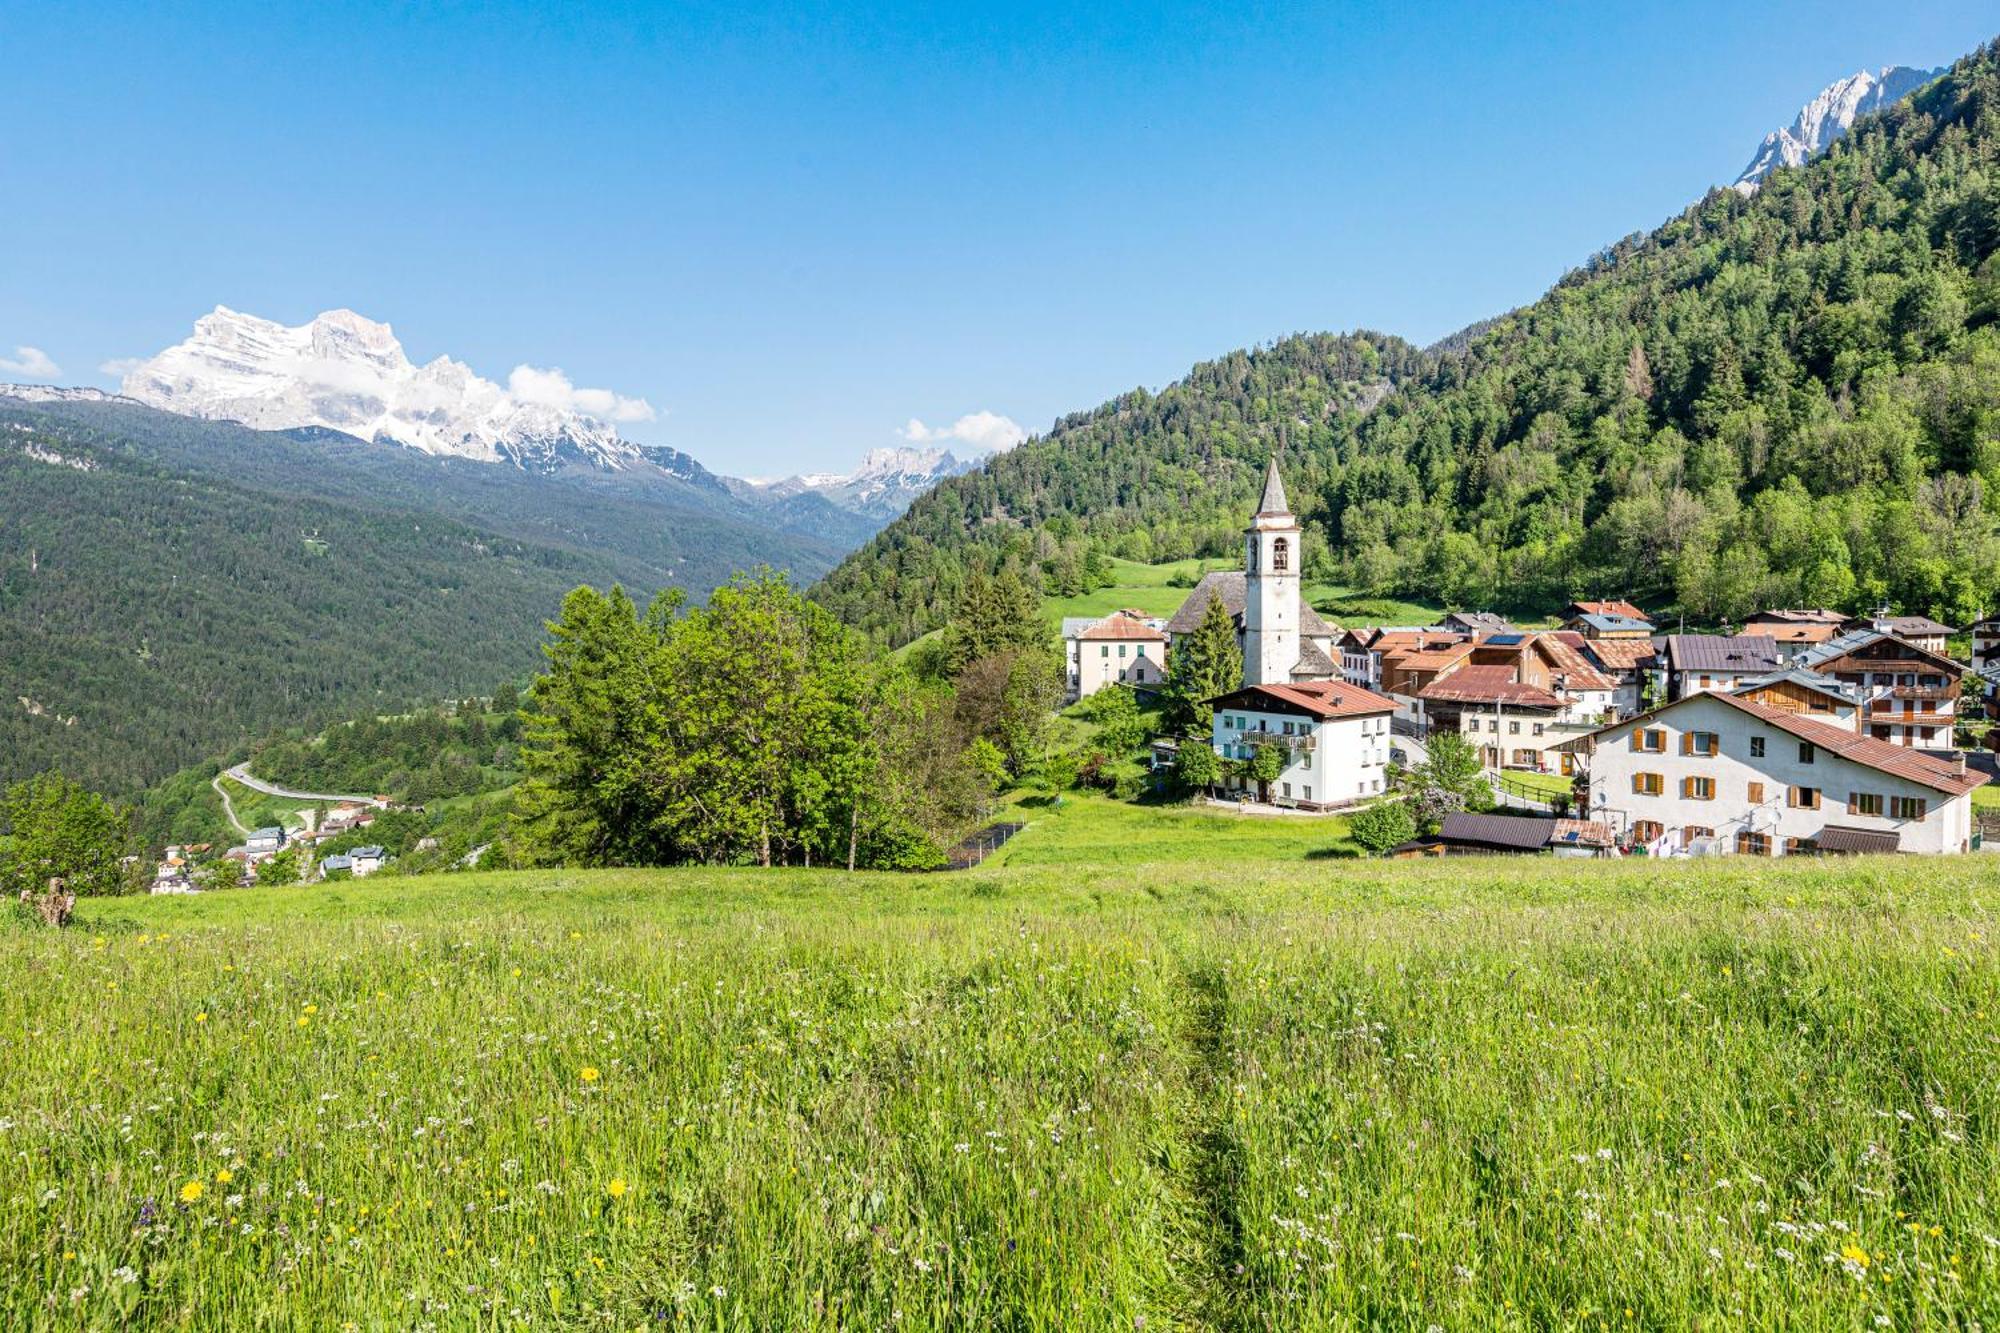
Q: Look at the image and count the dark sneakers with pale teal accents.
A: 0